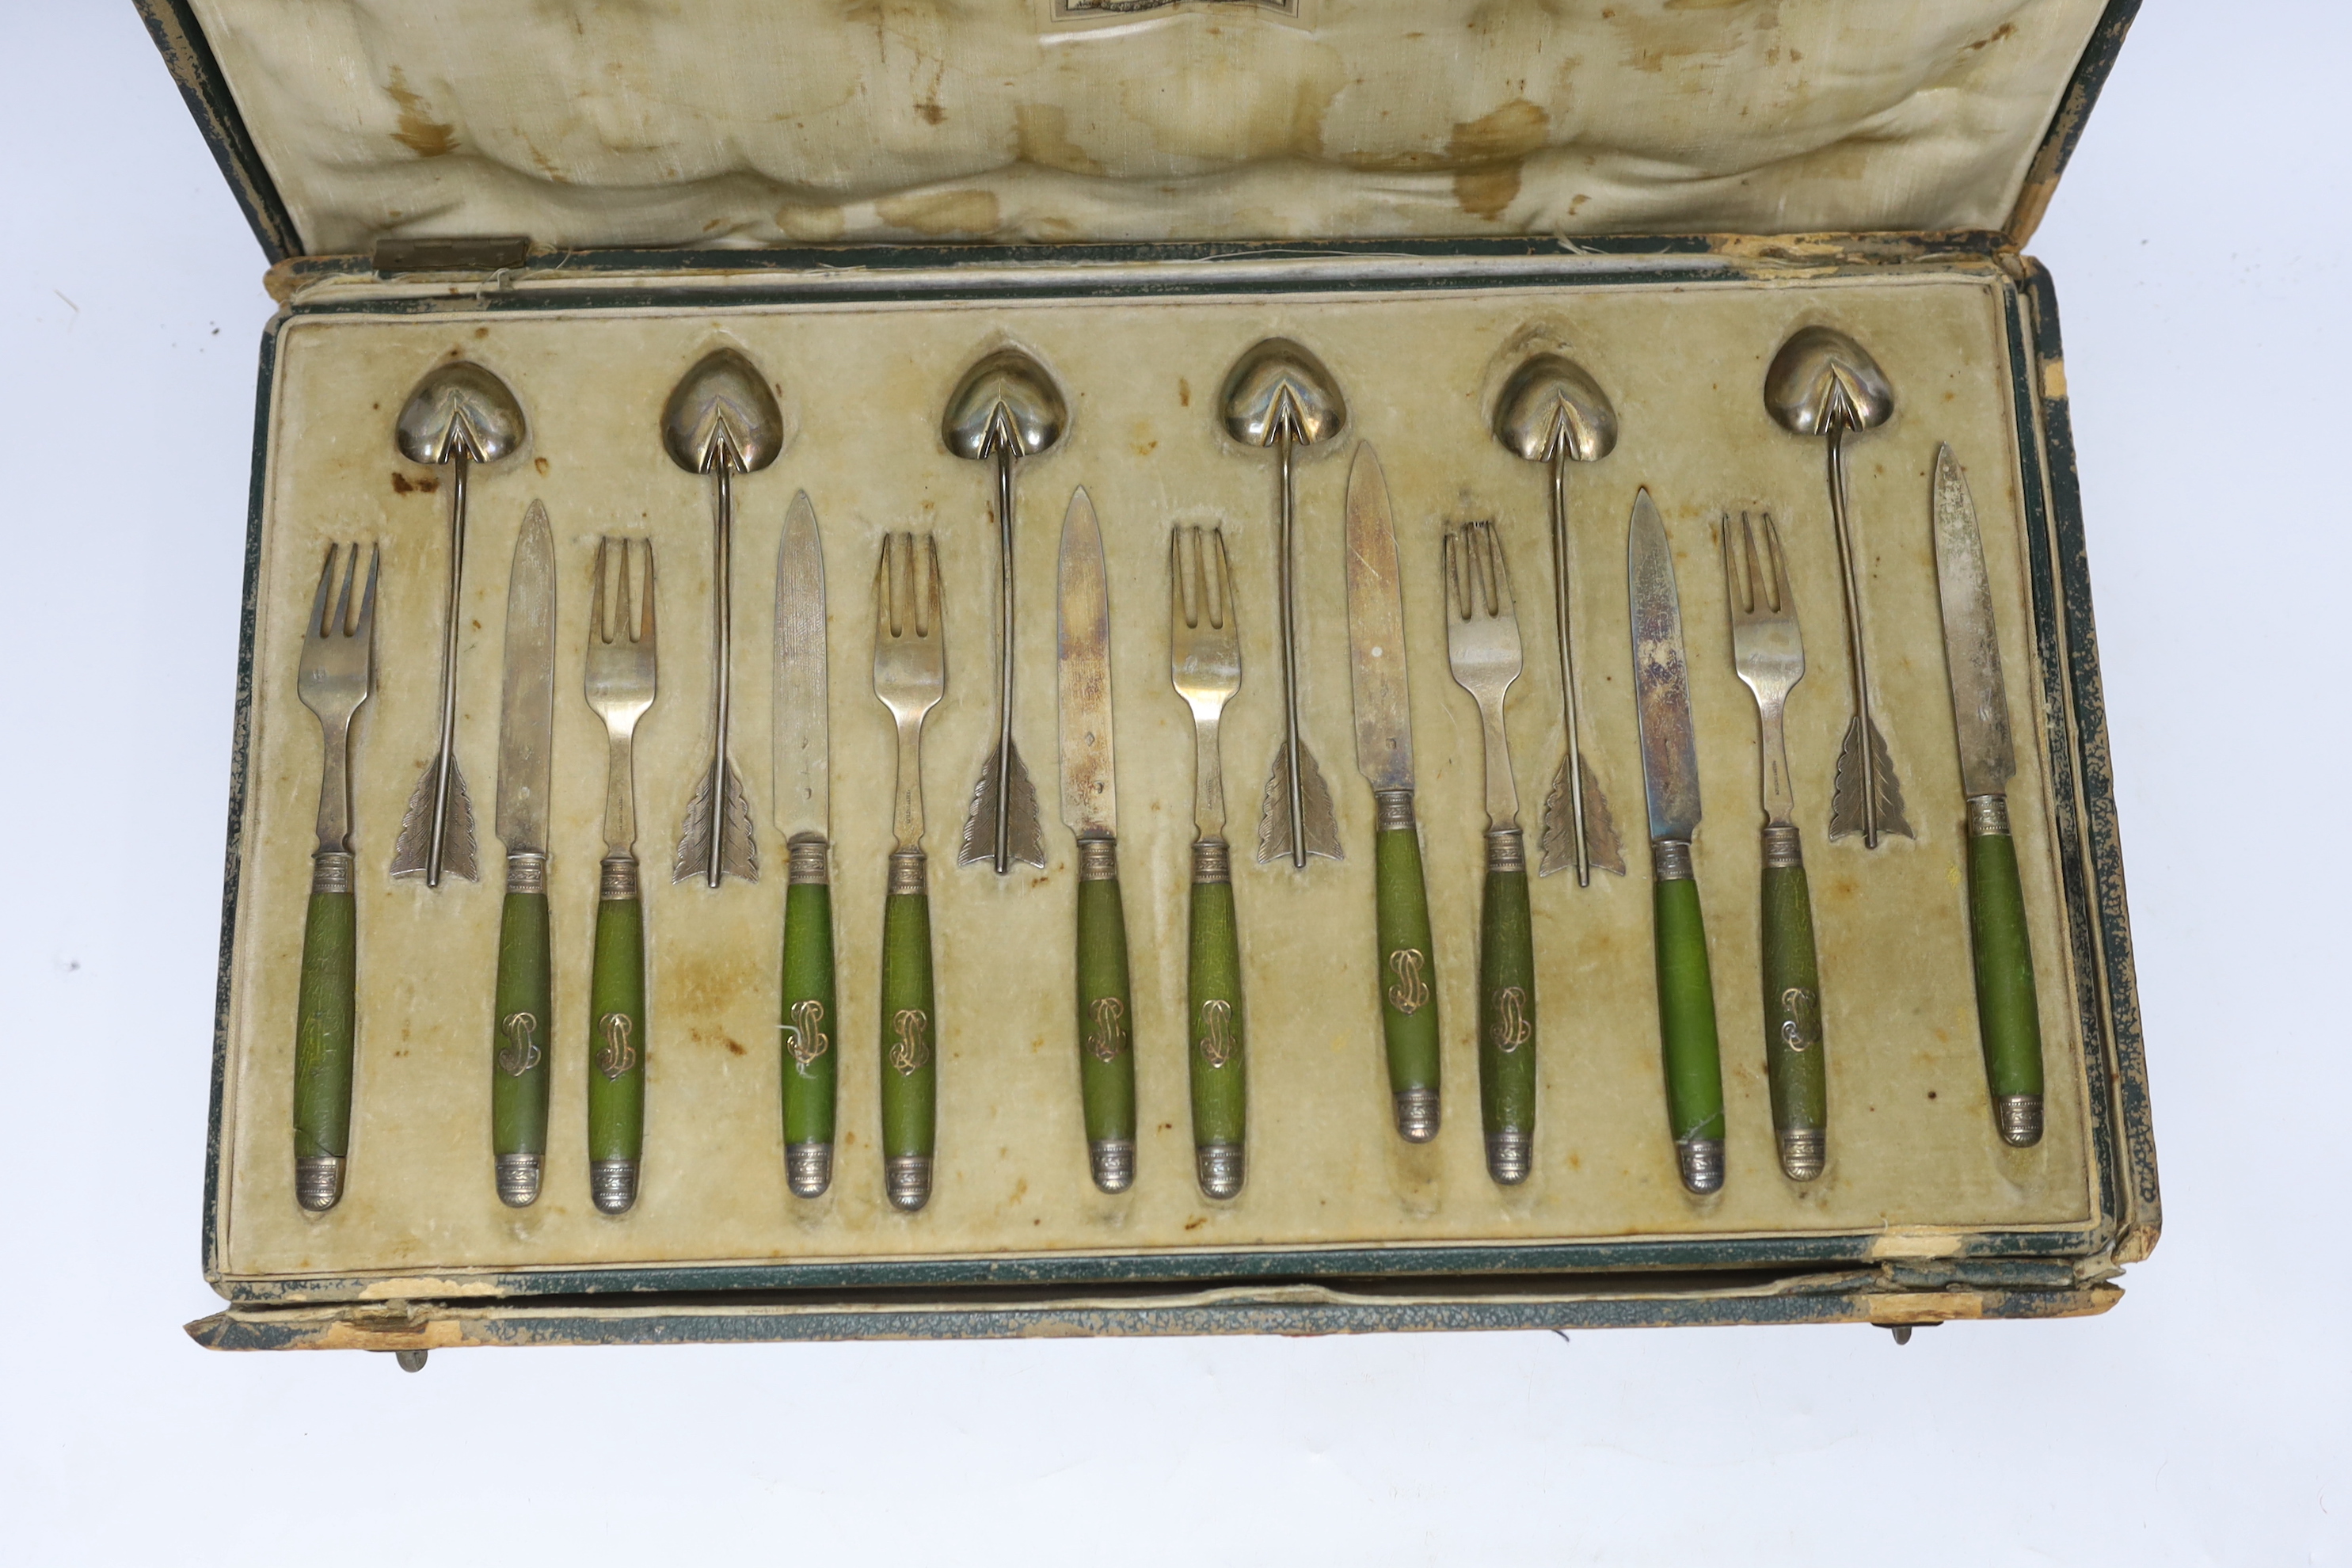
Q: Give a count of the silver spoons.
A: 6